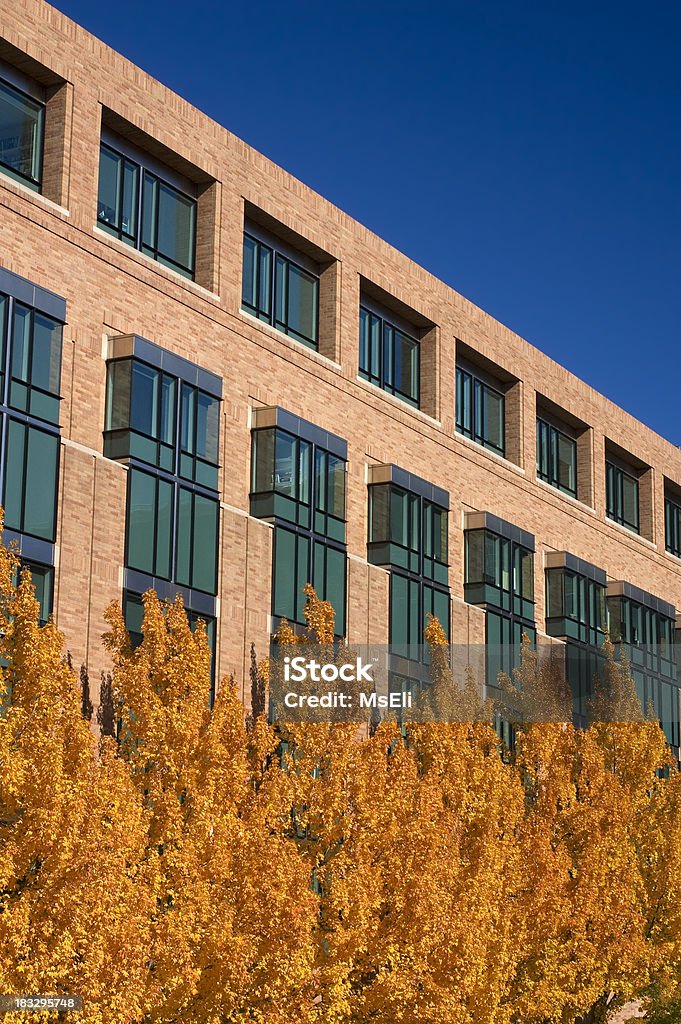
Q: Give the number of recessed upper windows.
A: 8